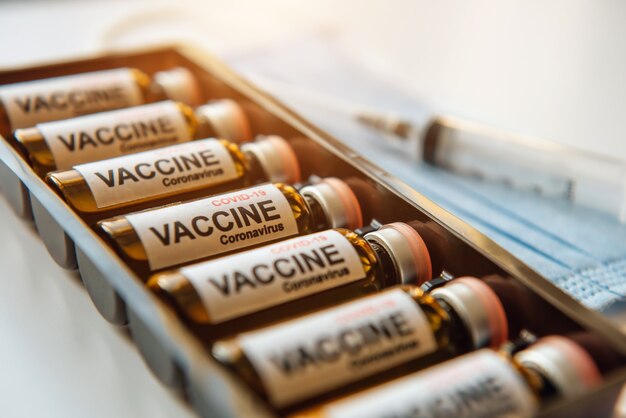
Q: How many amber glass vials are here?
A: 7